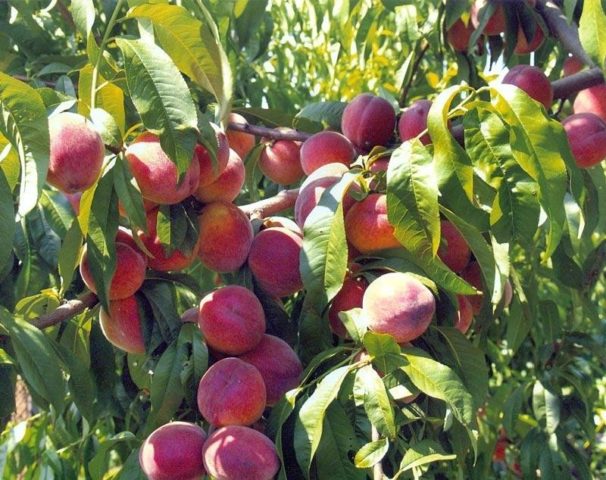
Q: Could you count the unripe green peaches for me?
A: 0